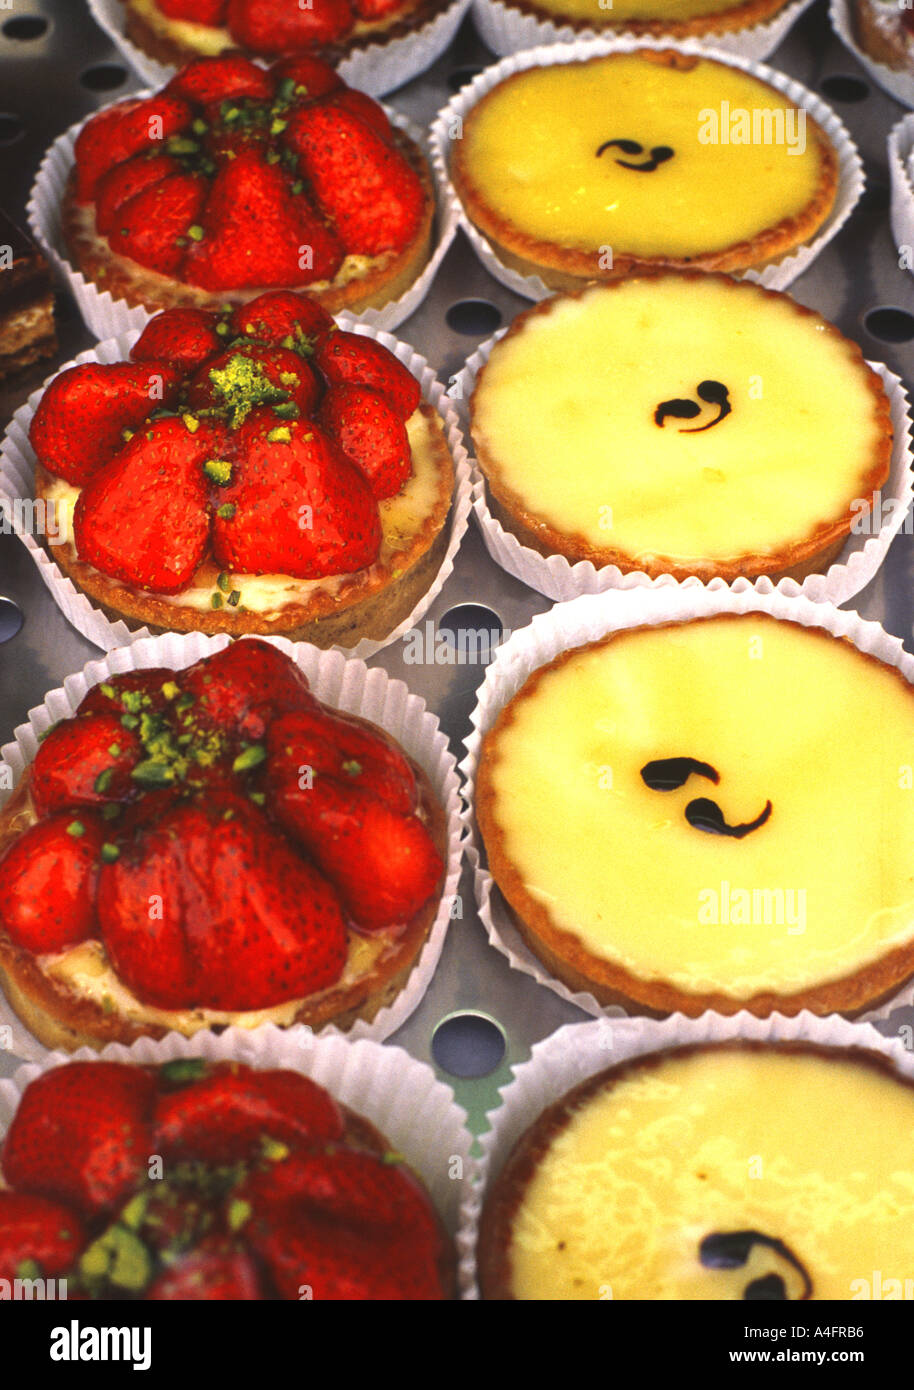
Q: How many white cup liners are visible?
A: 12